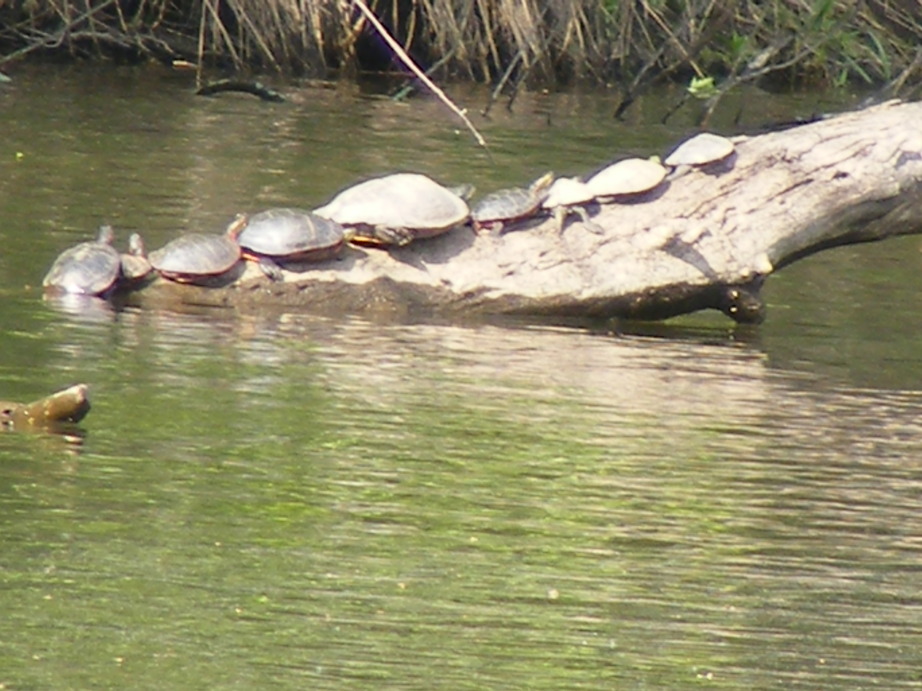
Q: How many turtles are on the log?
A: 9